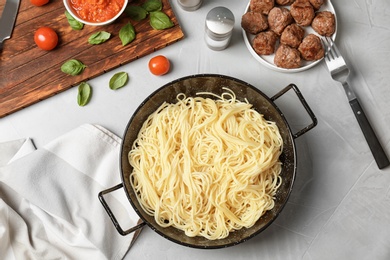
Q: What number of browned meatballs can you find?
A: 11